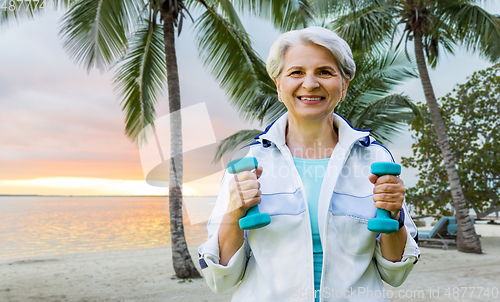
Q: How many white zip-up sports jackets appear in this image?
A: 1